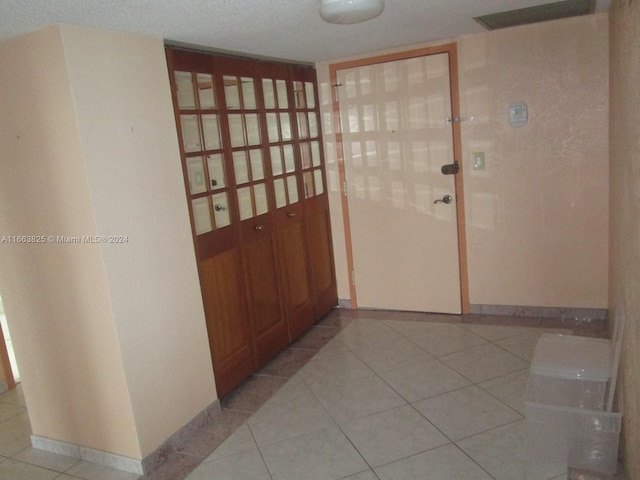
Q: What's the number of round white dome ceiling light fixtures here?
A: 1